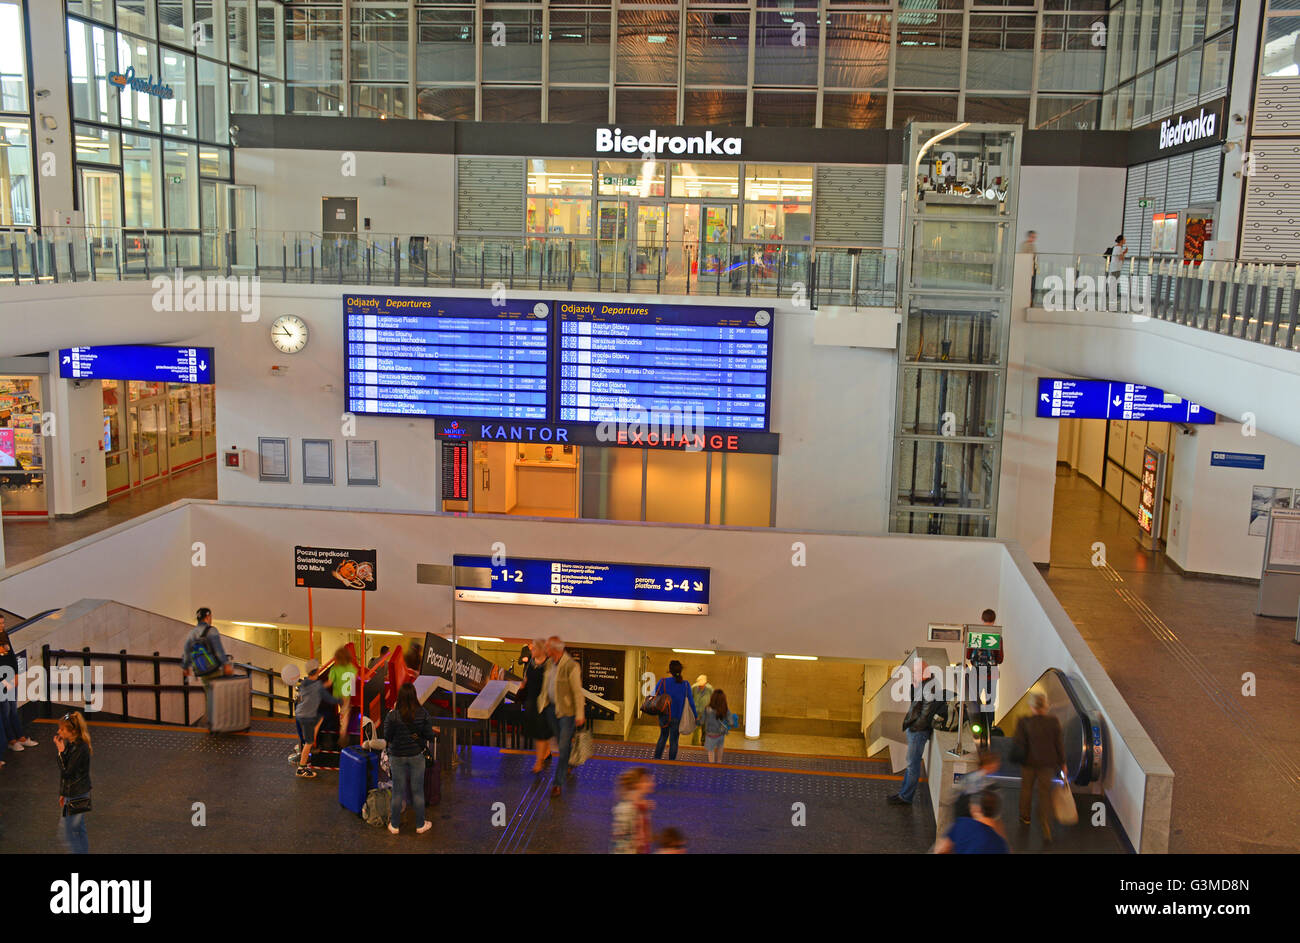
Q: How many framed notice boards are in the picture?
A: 3